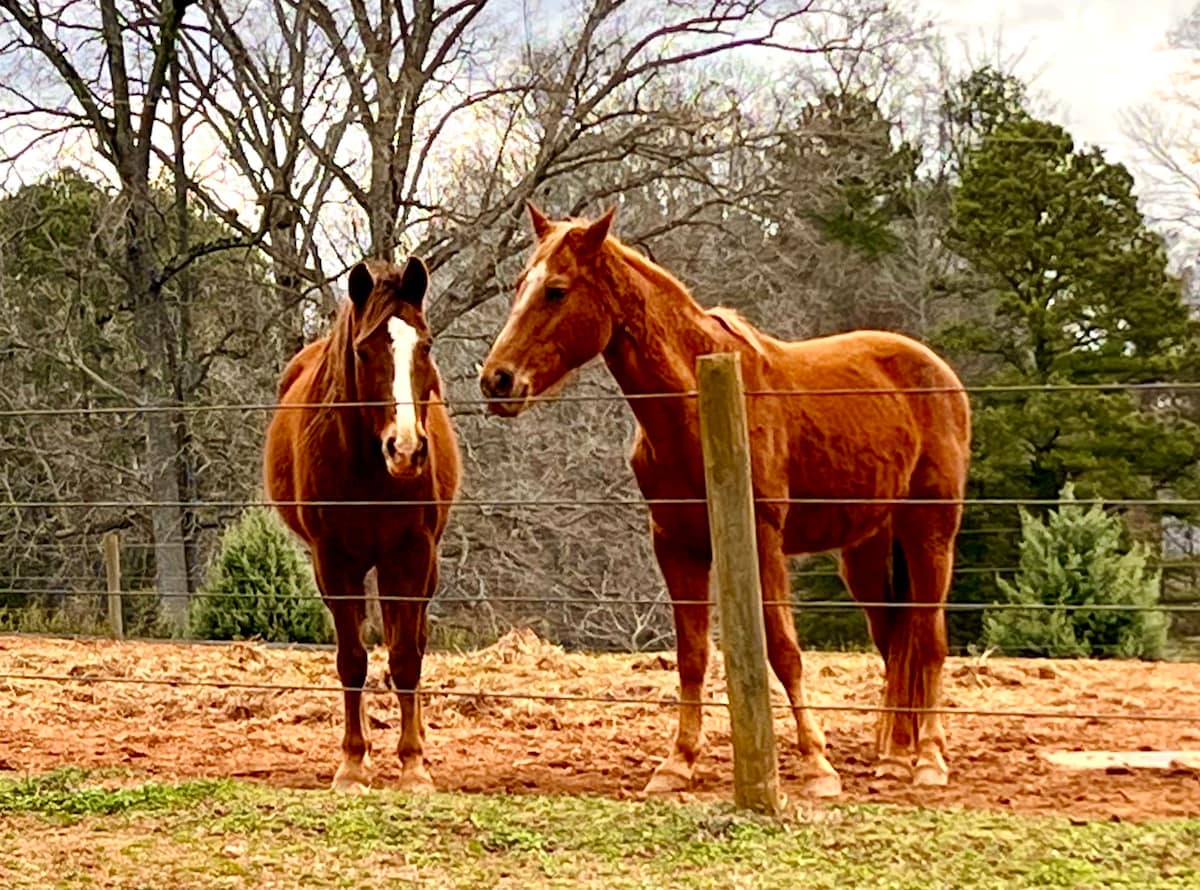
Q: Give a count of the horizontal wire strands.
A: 4